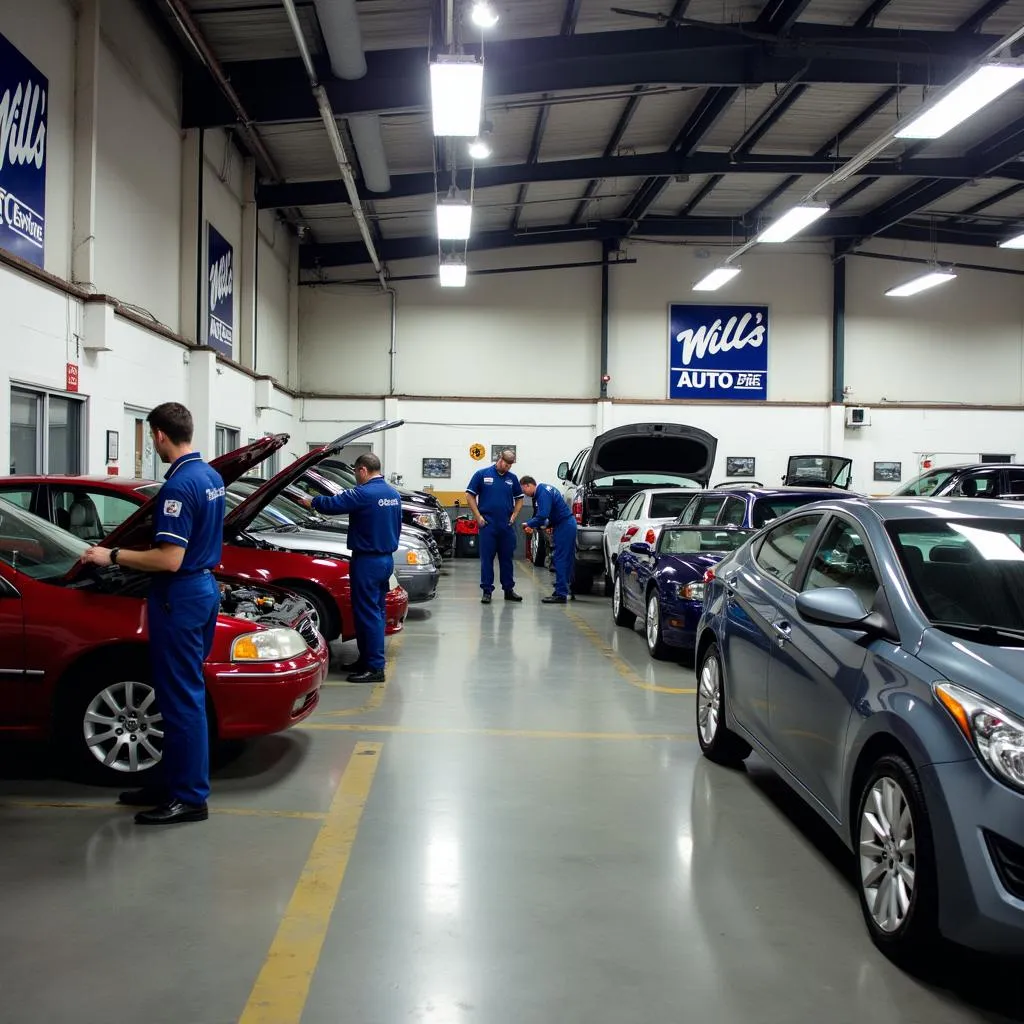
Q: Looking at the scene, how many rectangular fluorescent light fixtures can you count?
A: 8